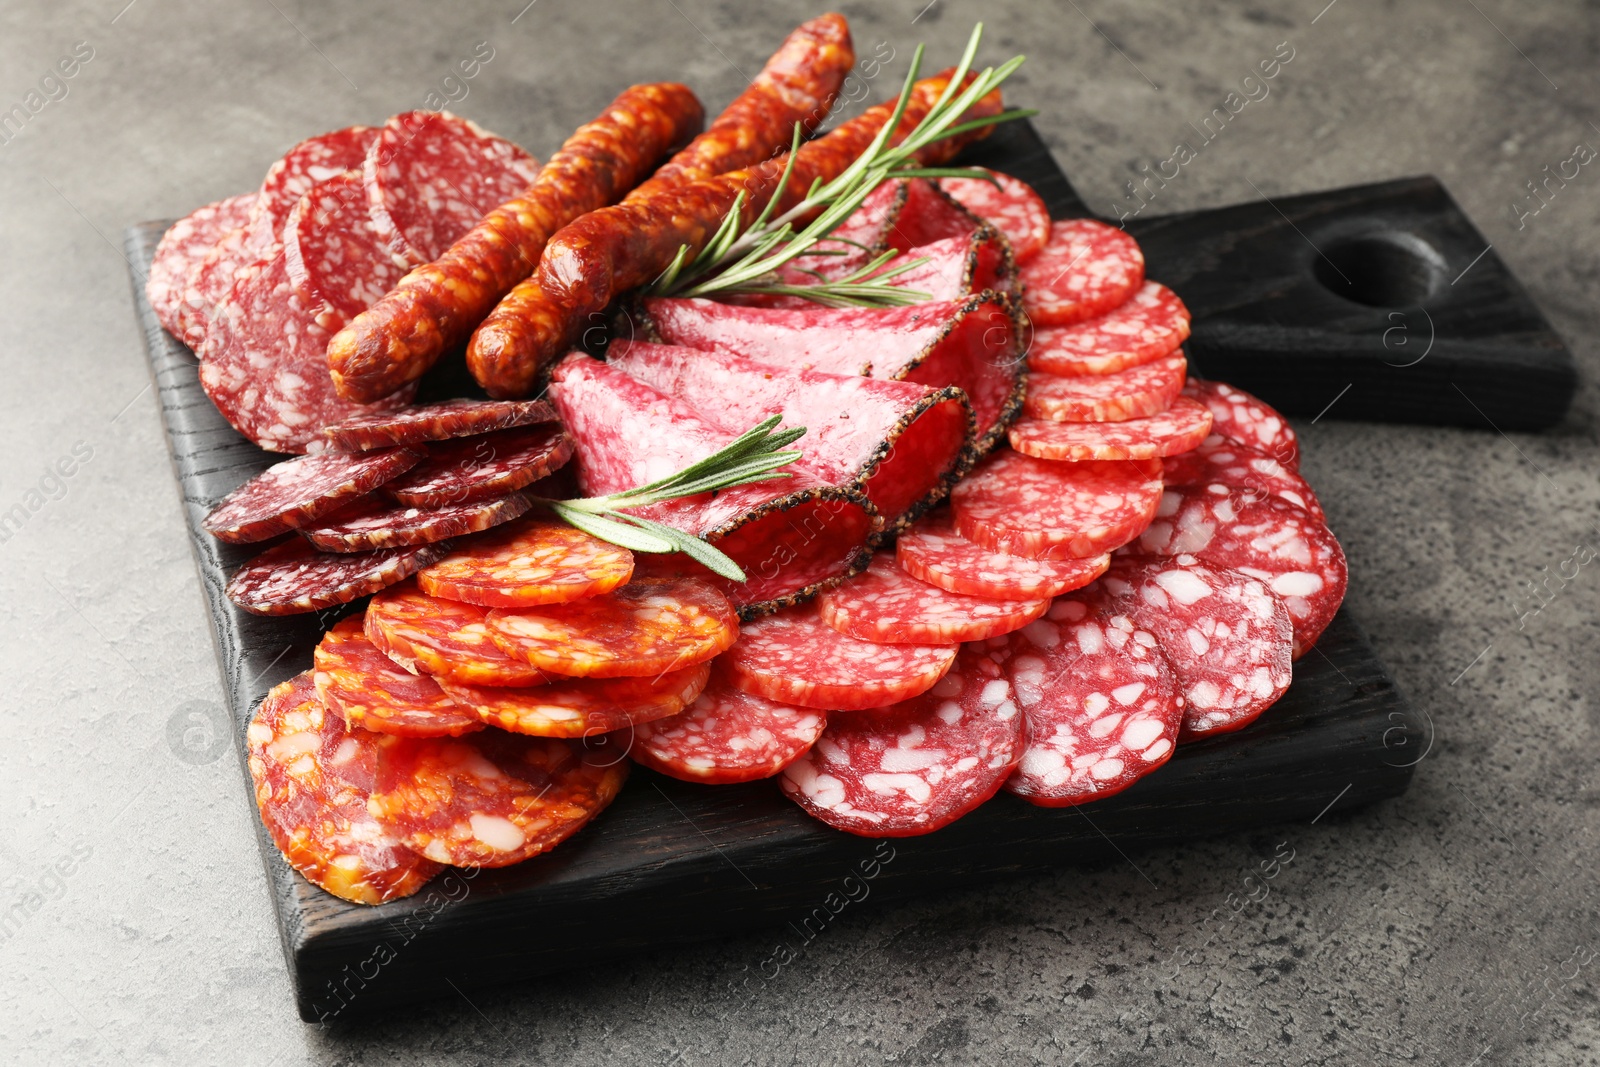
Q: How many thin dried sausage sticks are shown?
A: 3